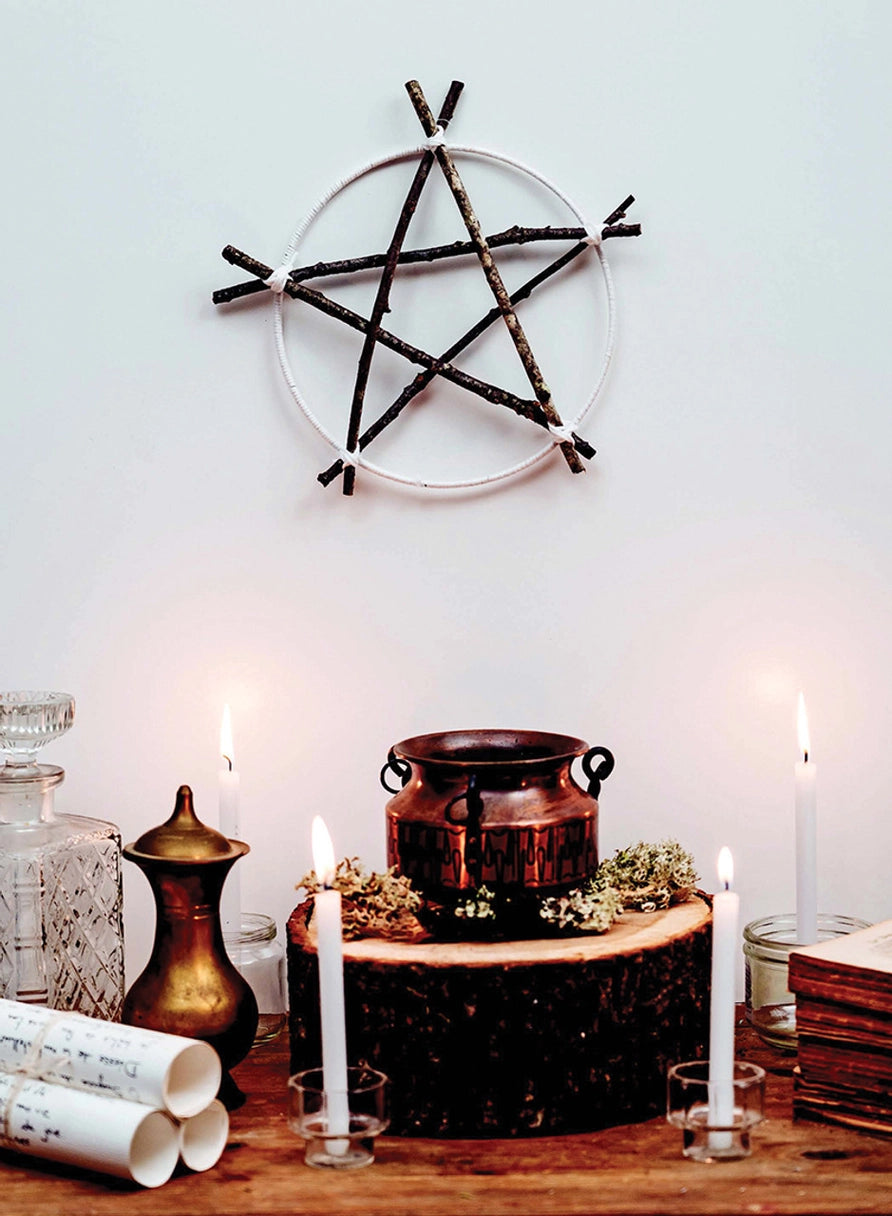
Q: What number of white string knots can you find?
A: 5